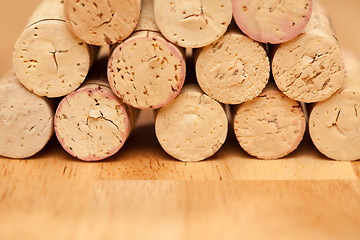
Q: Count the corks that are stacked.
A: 12